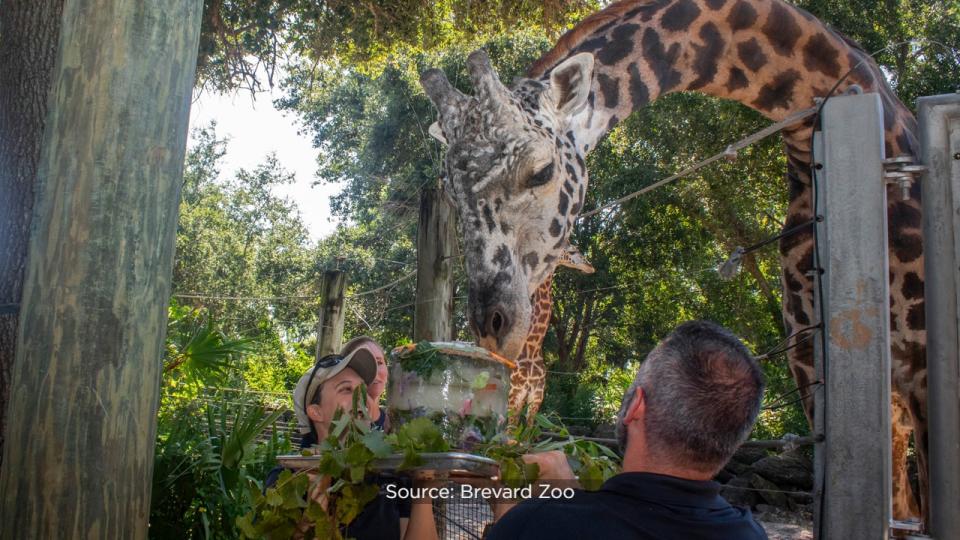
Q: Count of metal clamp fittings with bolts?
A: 1